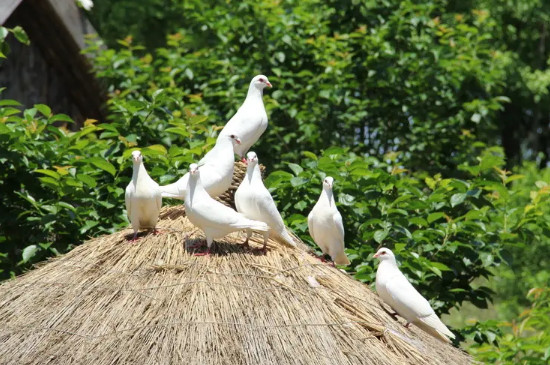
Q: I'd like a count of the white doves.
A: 7